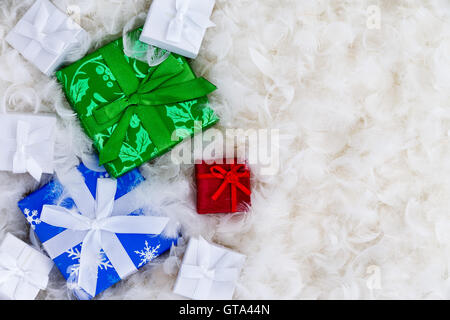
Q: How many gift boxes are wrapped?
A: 8